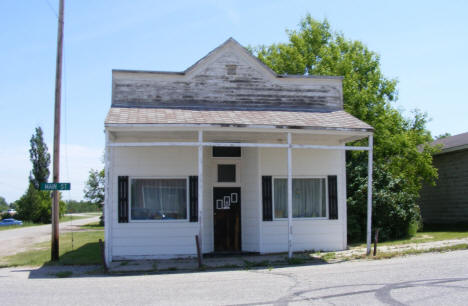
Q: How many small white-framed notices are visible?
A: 3